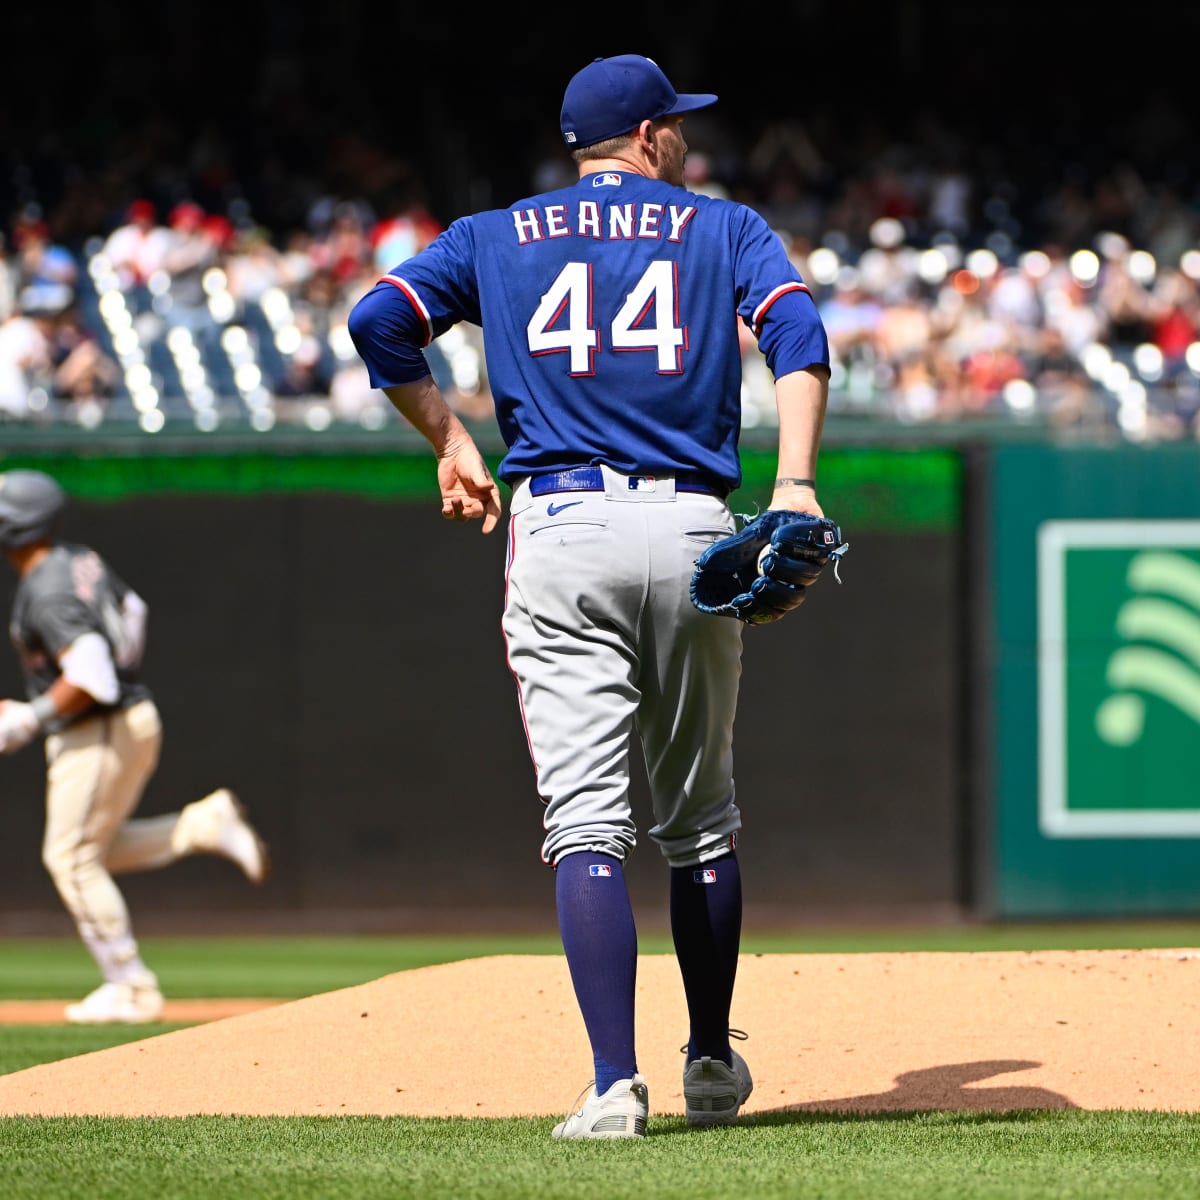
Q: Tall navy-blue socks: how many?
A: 2